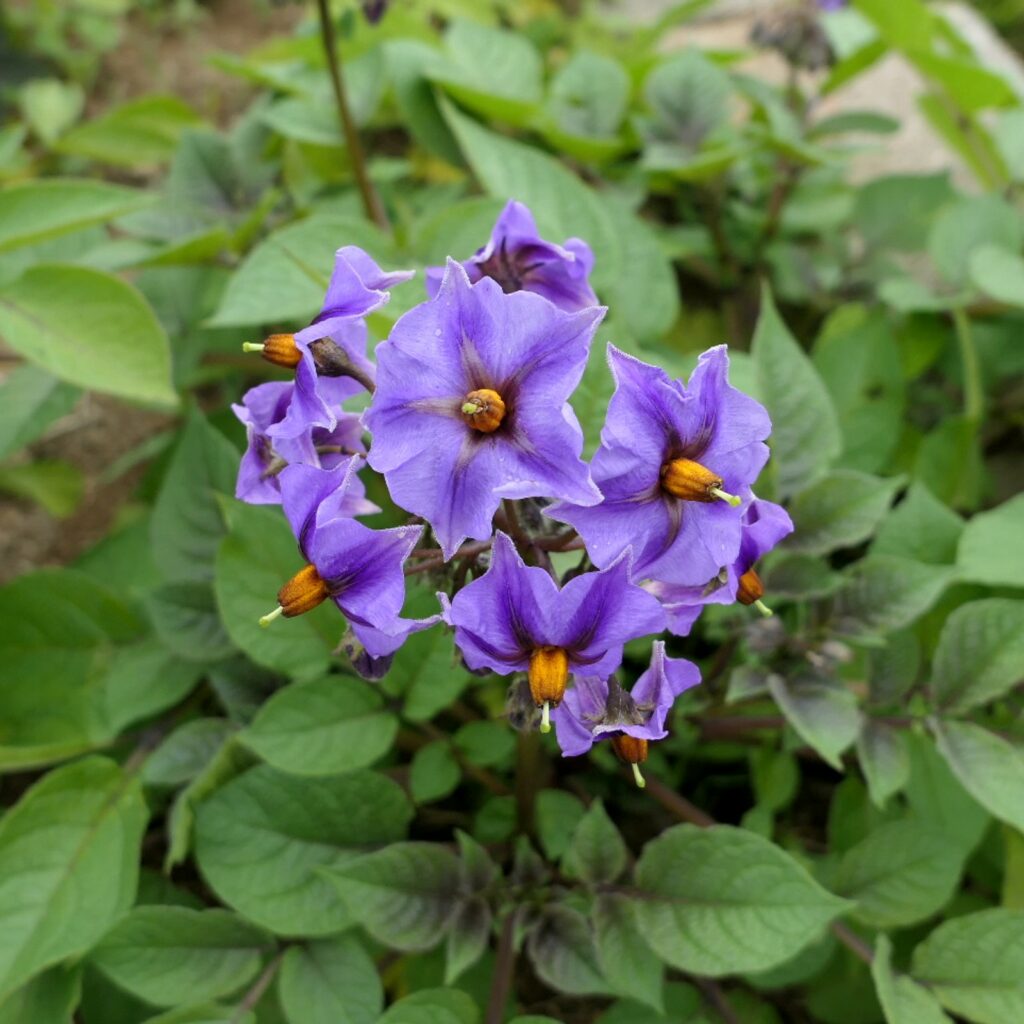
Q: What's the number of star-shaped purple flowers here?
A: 9